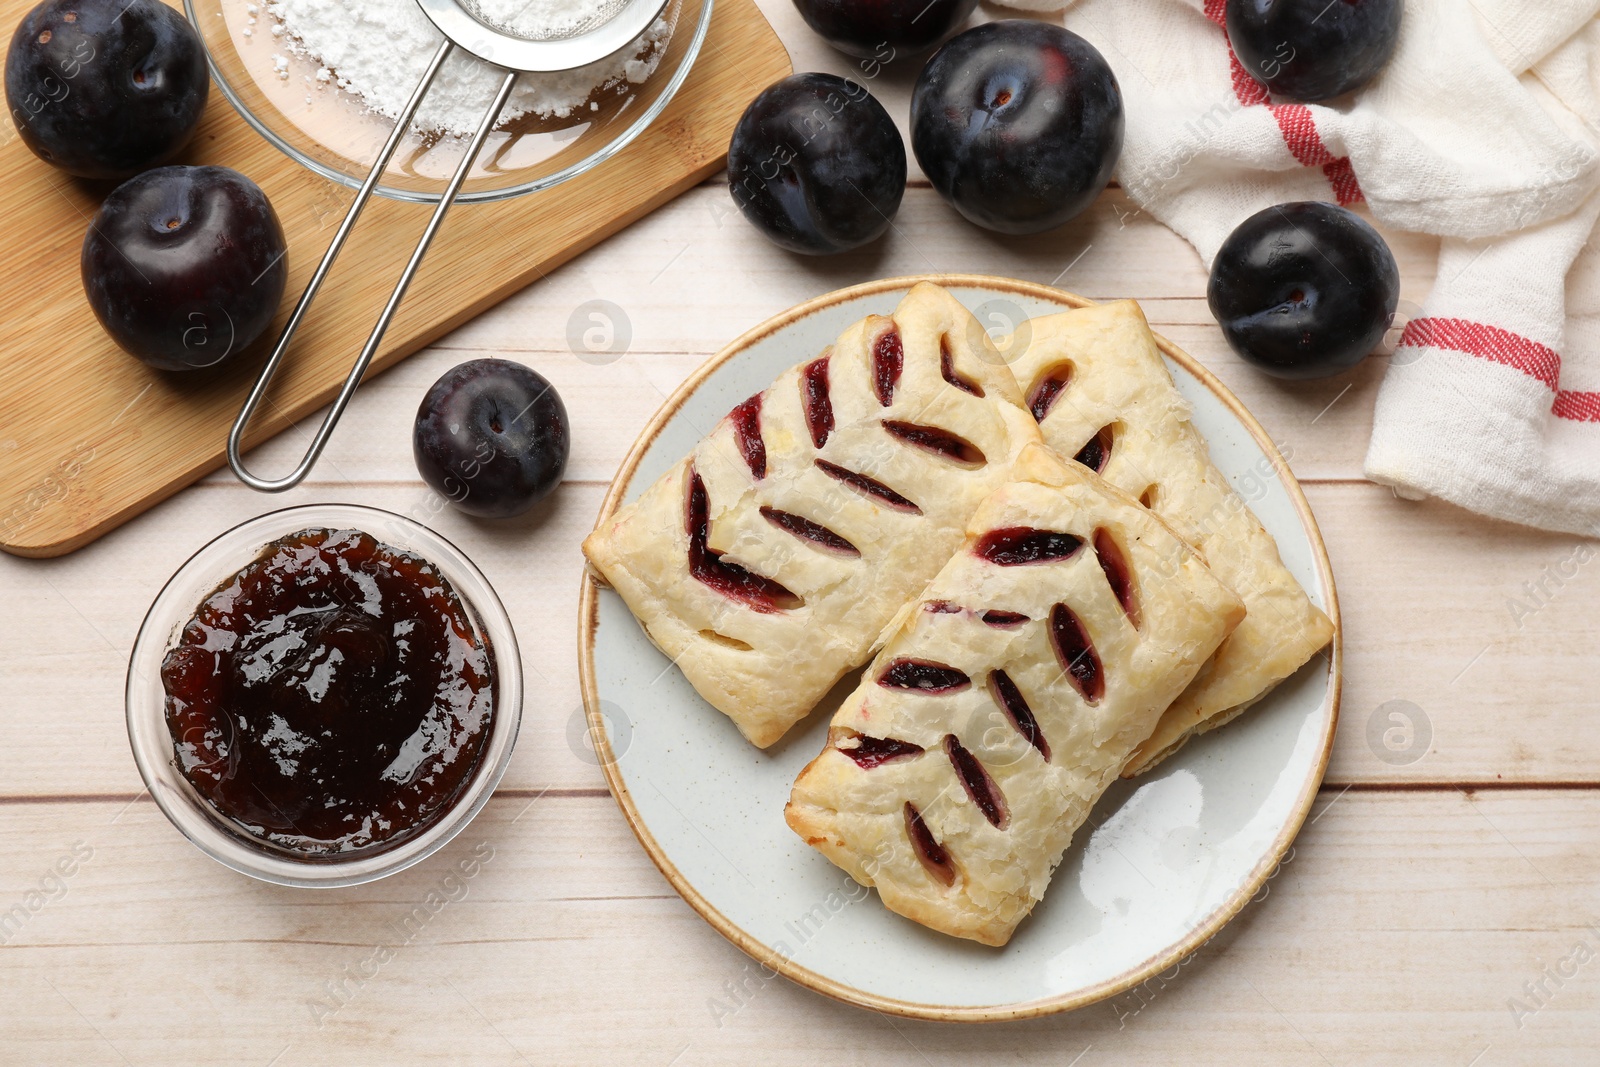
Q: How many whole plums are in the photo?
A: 8